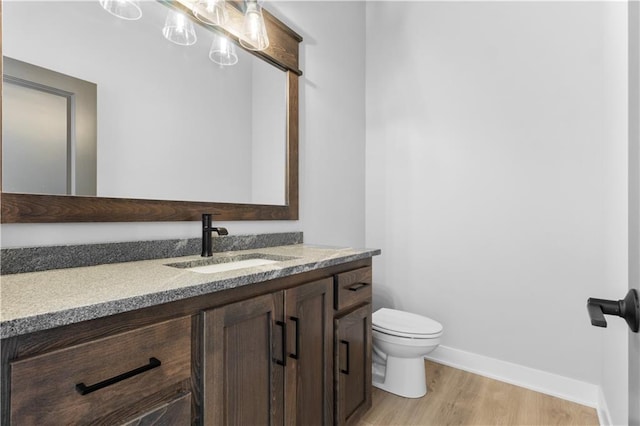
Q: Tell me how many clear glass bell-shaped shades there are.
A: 5